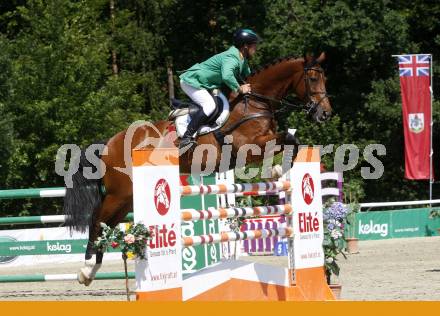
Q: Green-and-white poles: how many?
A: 3